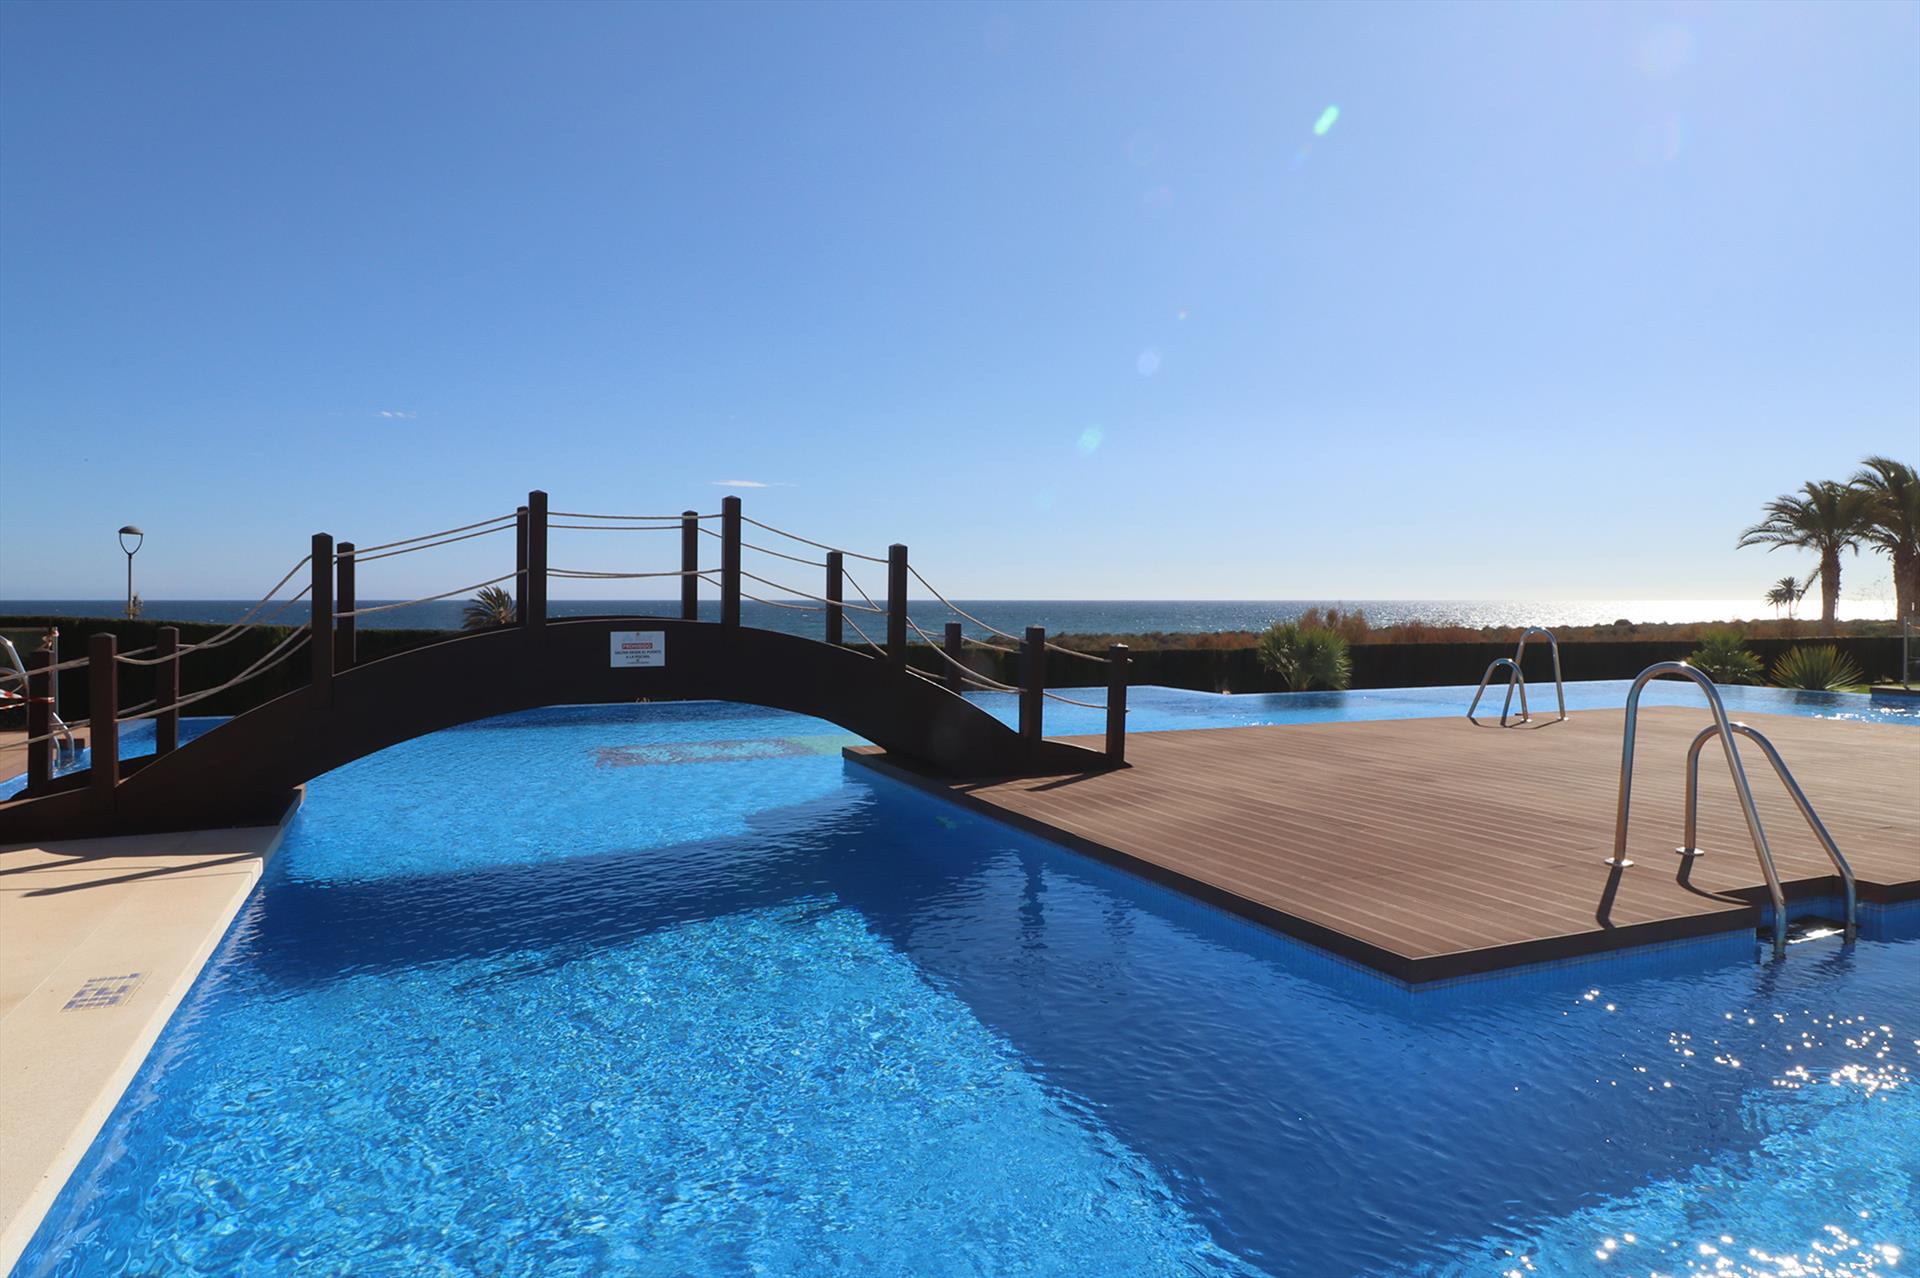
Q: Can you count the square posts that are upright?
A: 14